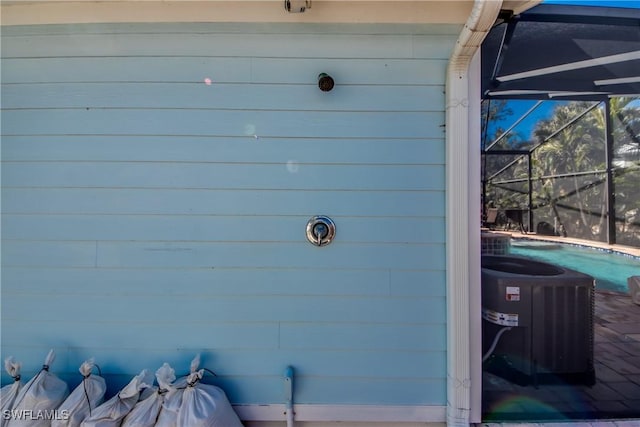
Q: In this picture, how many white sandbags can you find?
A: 7